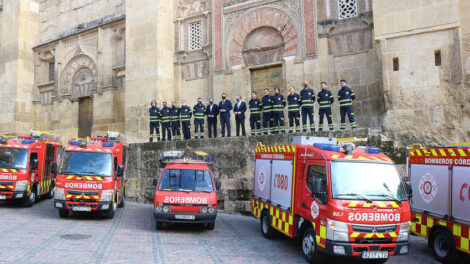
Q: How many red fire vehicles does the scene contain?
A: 5